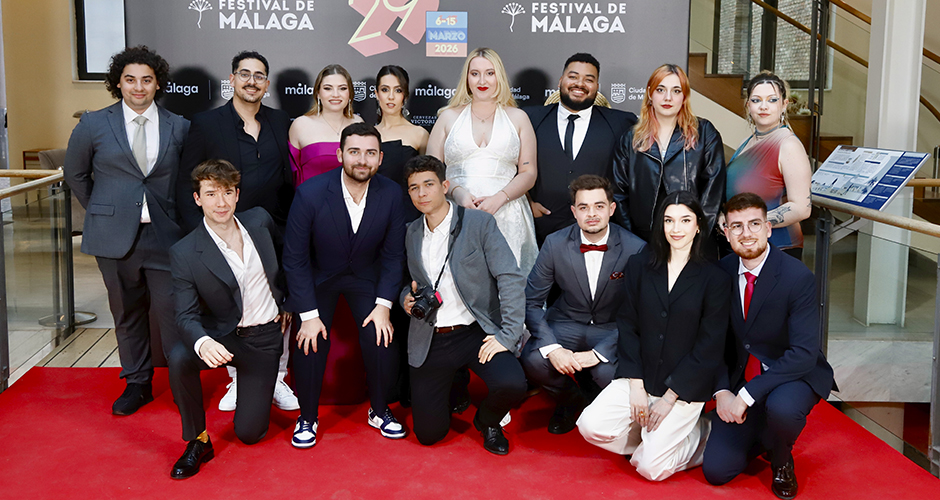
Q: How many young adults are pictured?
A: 14